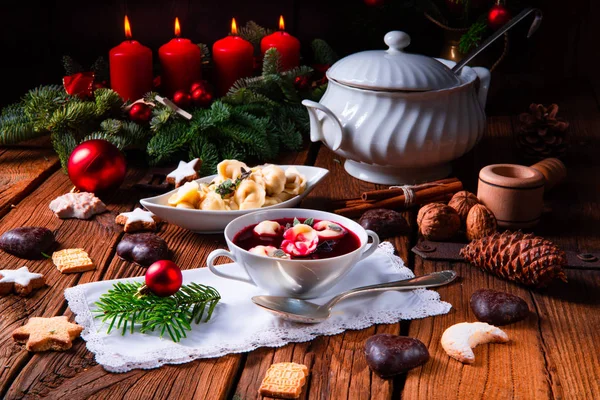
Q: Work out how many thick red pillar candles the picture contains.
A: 4